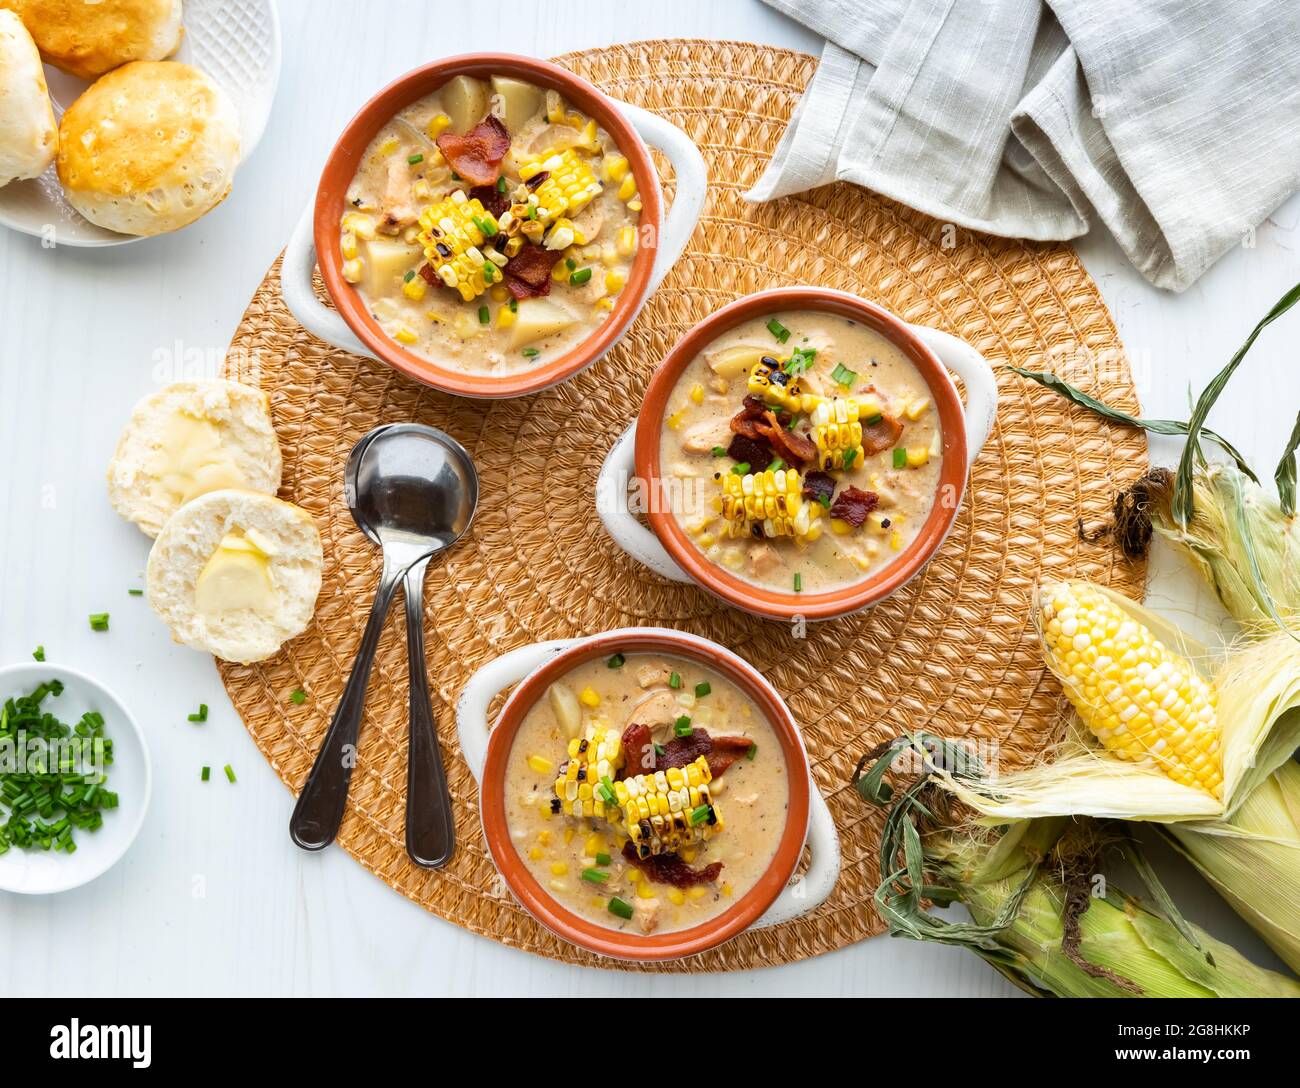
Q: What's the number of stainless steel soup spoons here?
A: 2